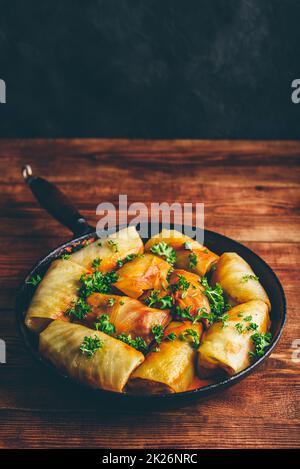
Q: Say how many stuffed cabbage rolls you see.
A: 10